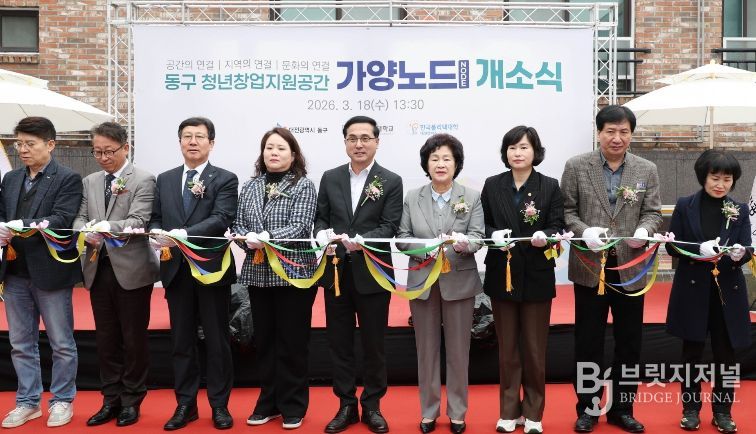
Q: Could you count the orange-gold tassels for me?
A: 9